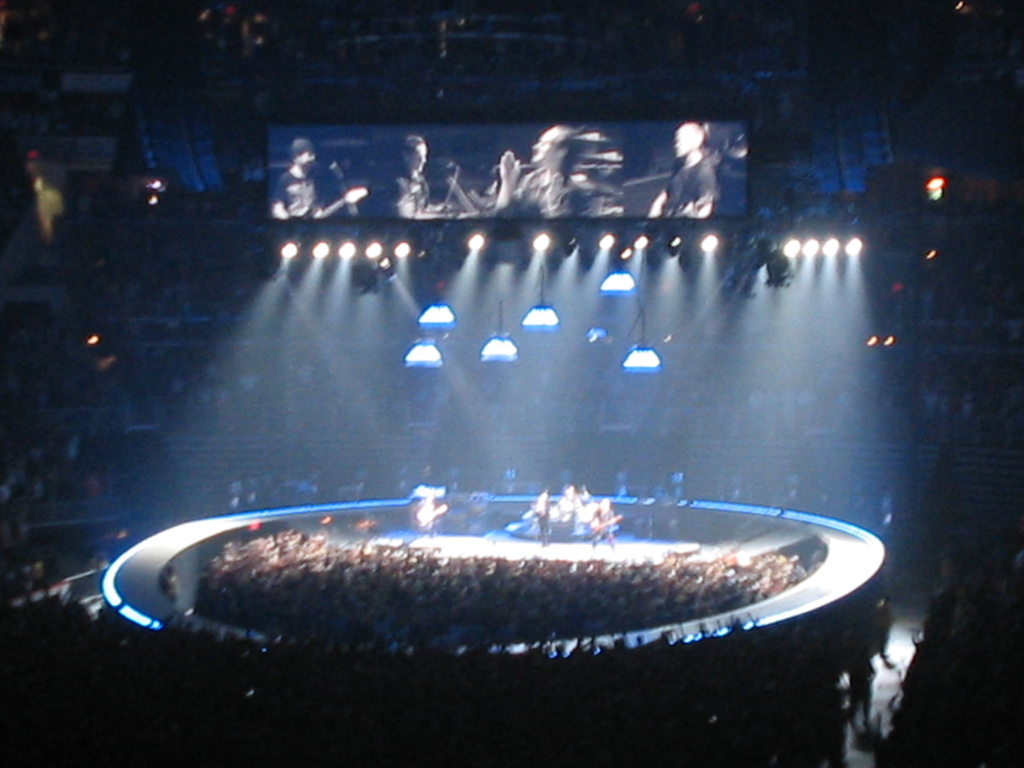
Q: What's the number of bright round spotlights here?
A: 14